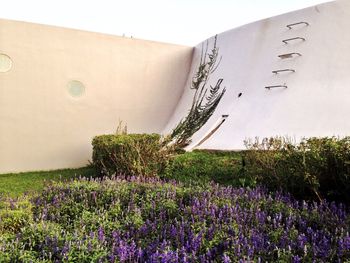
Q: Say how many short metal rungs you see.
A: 5